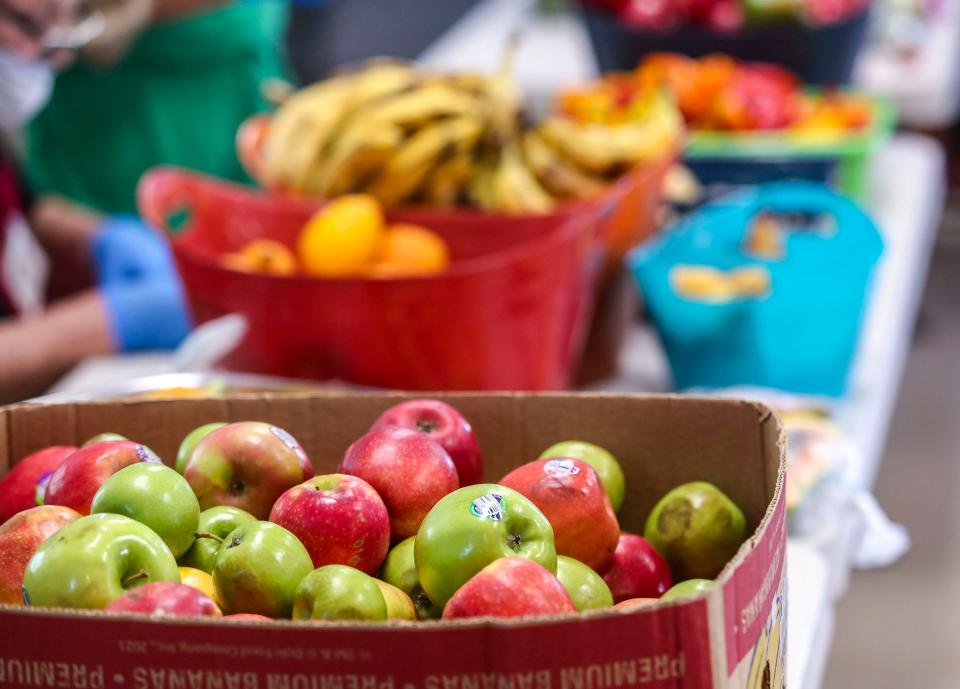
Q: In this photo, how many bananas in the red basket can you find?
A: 0